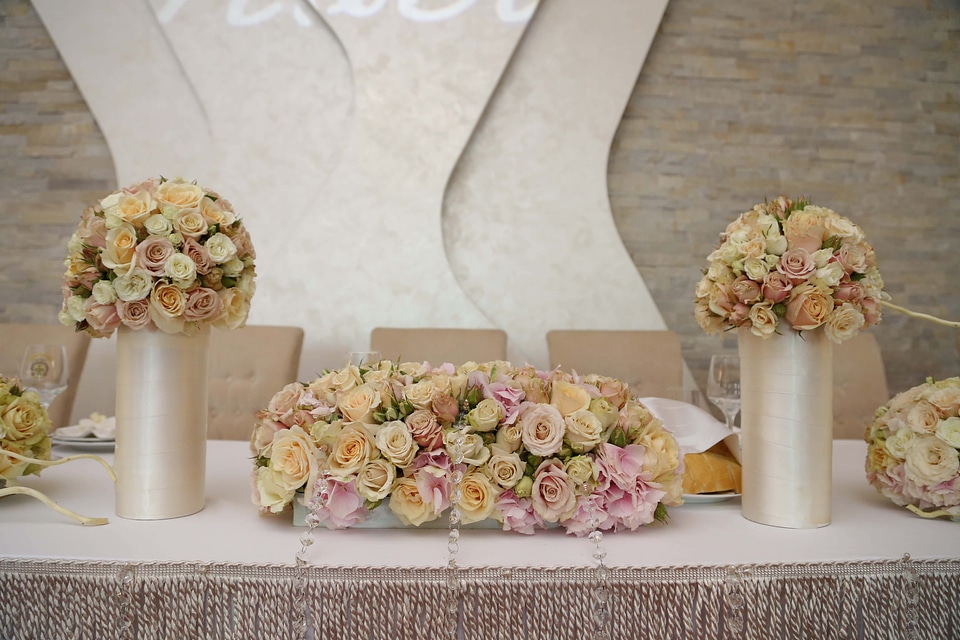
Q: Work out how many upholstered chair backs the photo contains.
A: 5